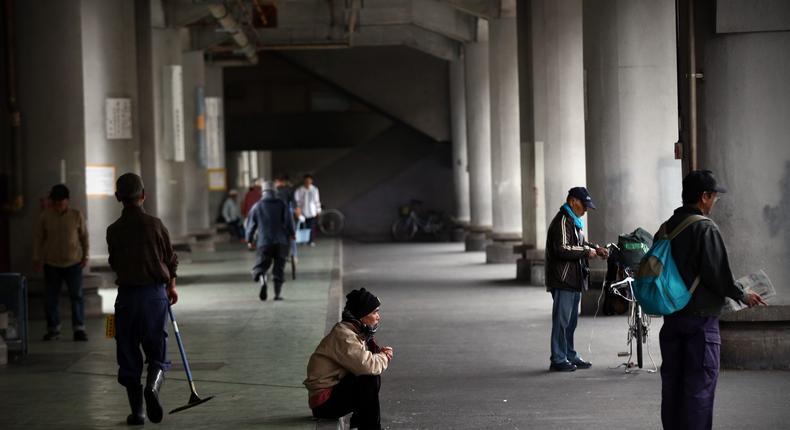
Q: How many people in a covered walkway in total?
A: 10